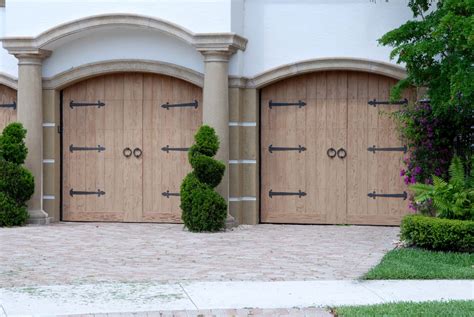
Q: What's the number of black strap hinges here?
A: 13